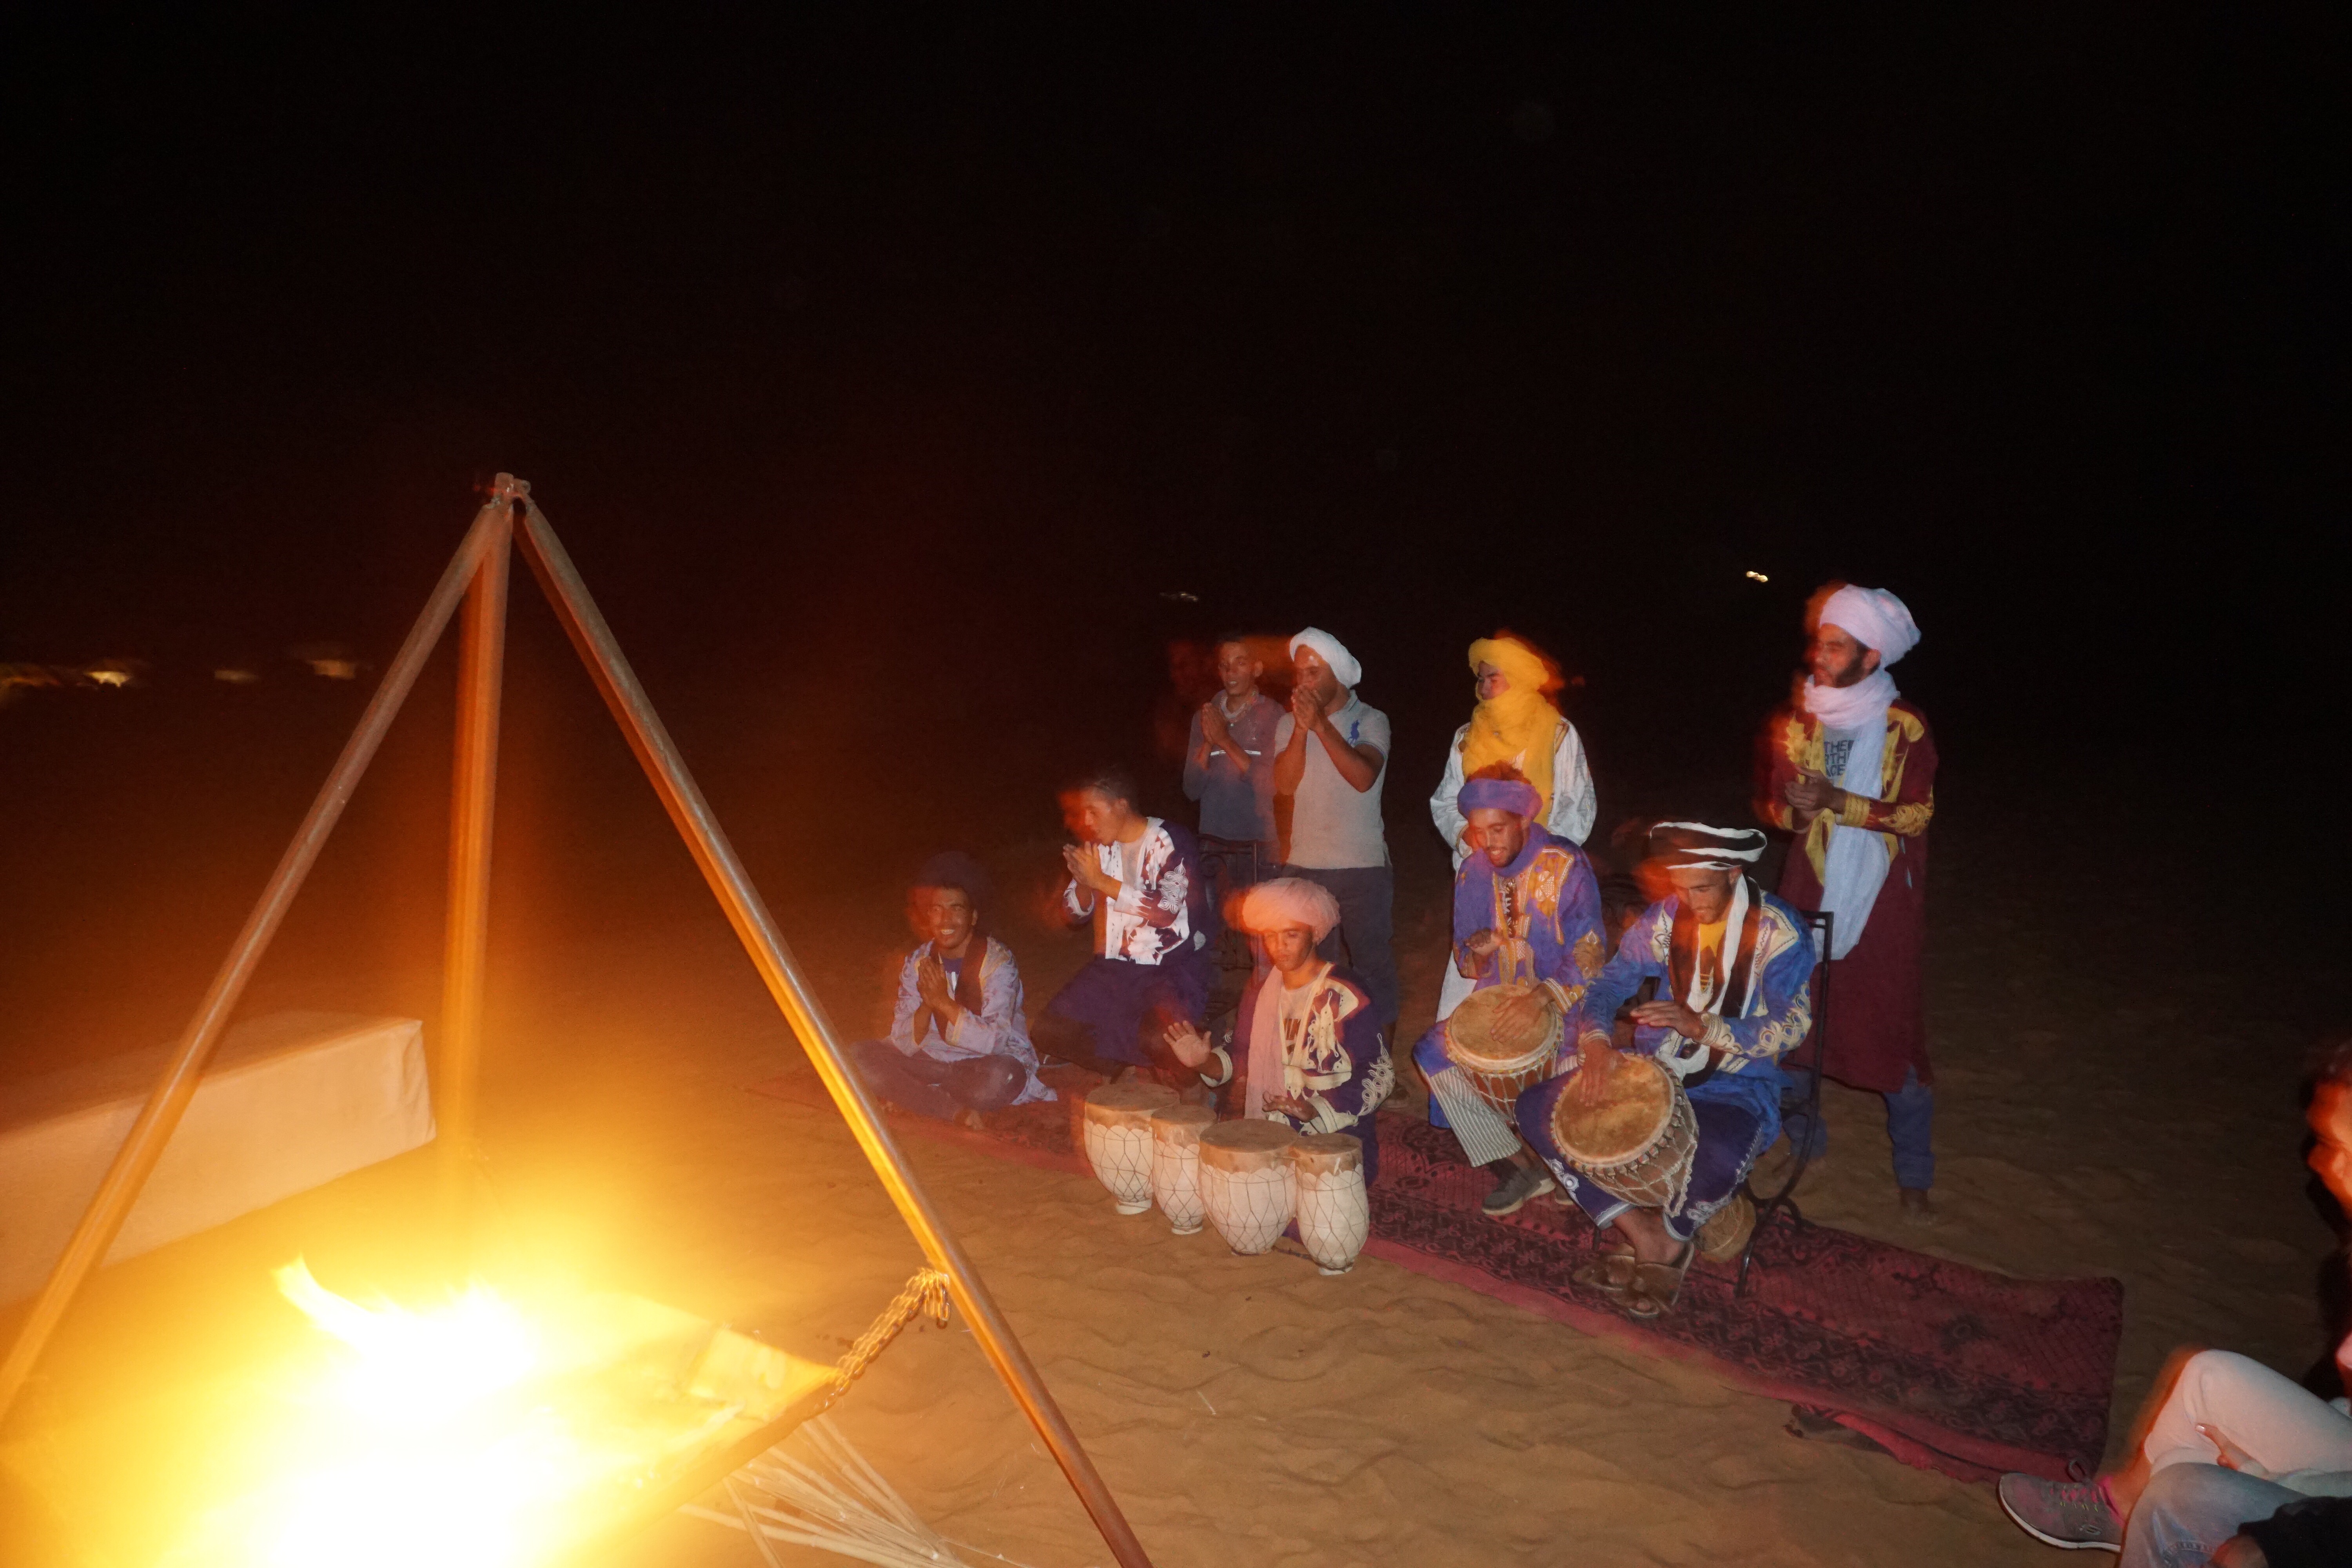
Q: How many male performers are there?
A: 9